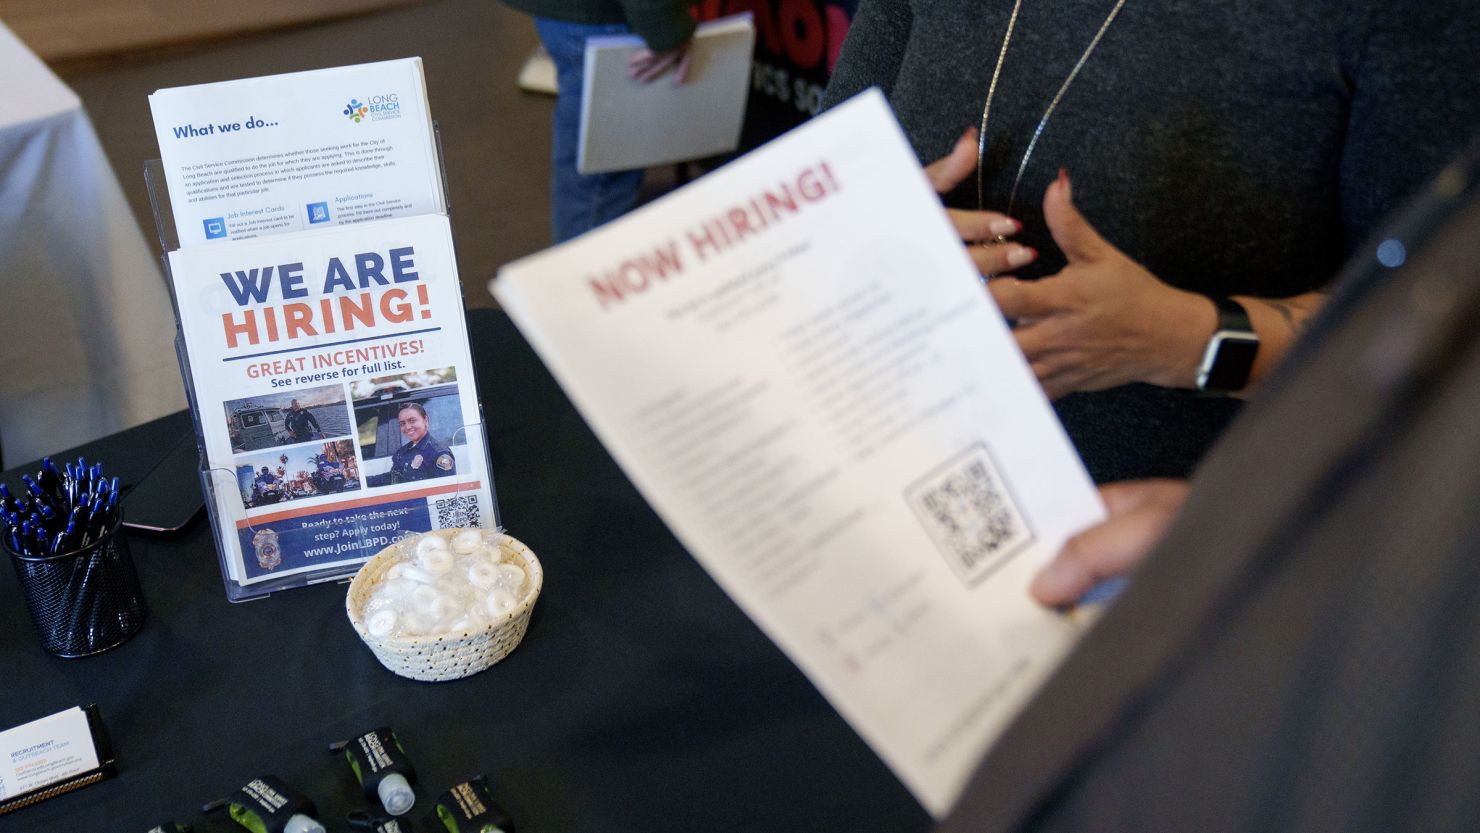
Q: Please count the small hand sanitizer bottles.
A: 5